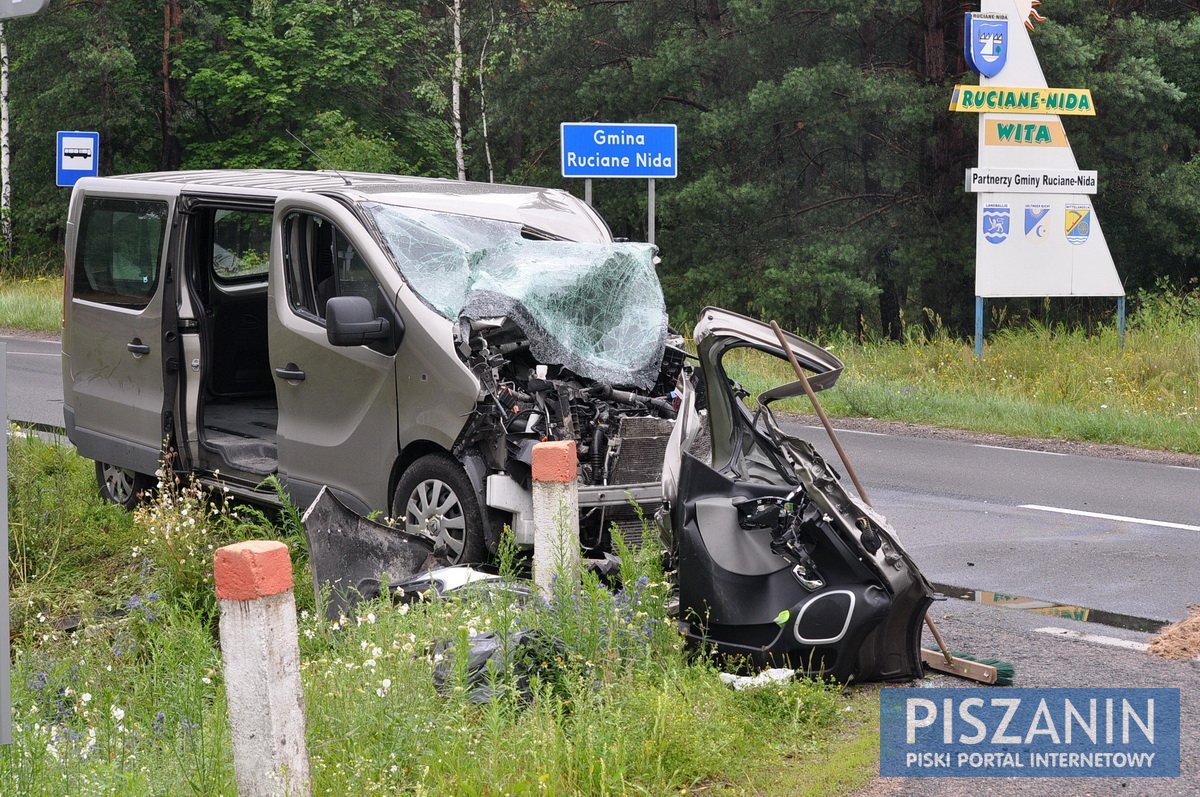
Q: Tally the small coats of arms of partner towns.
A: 3